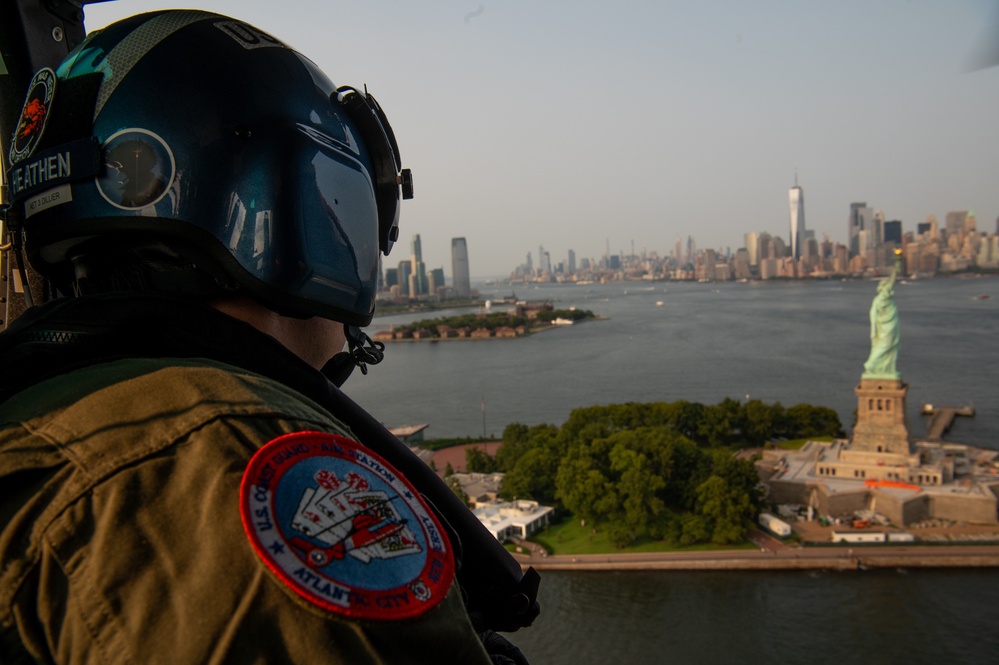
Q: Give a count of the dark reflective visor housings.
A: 1